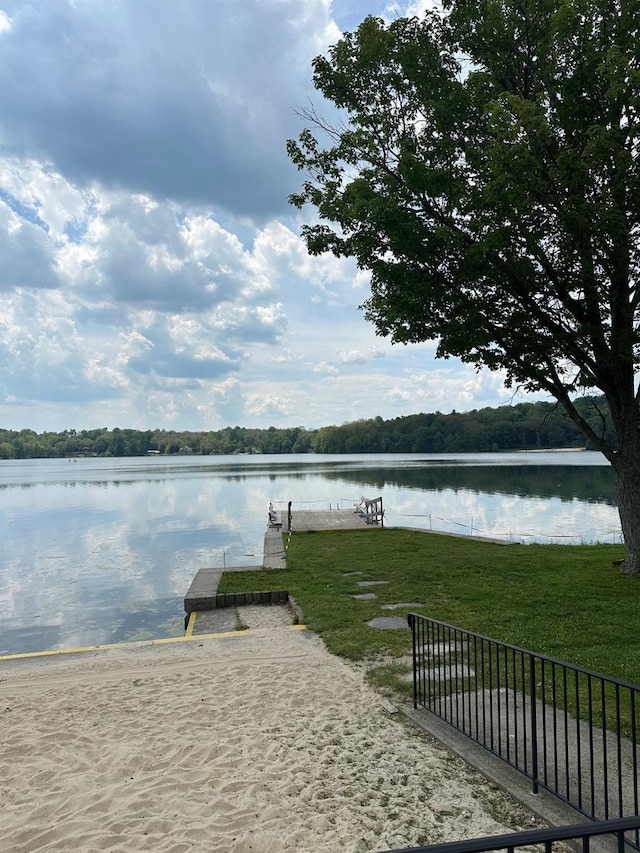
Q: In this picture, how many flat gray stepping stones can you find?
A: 7